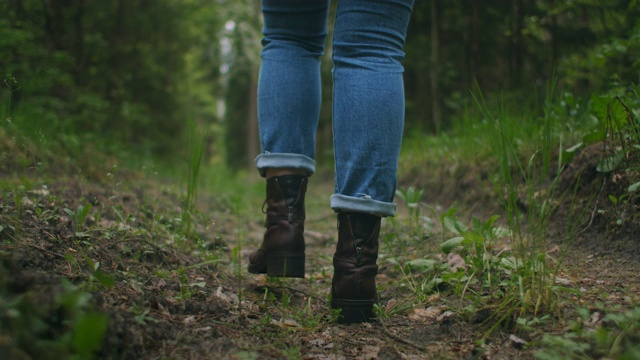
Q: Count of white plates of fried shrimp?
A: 0